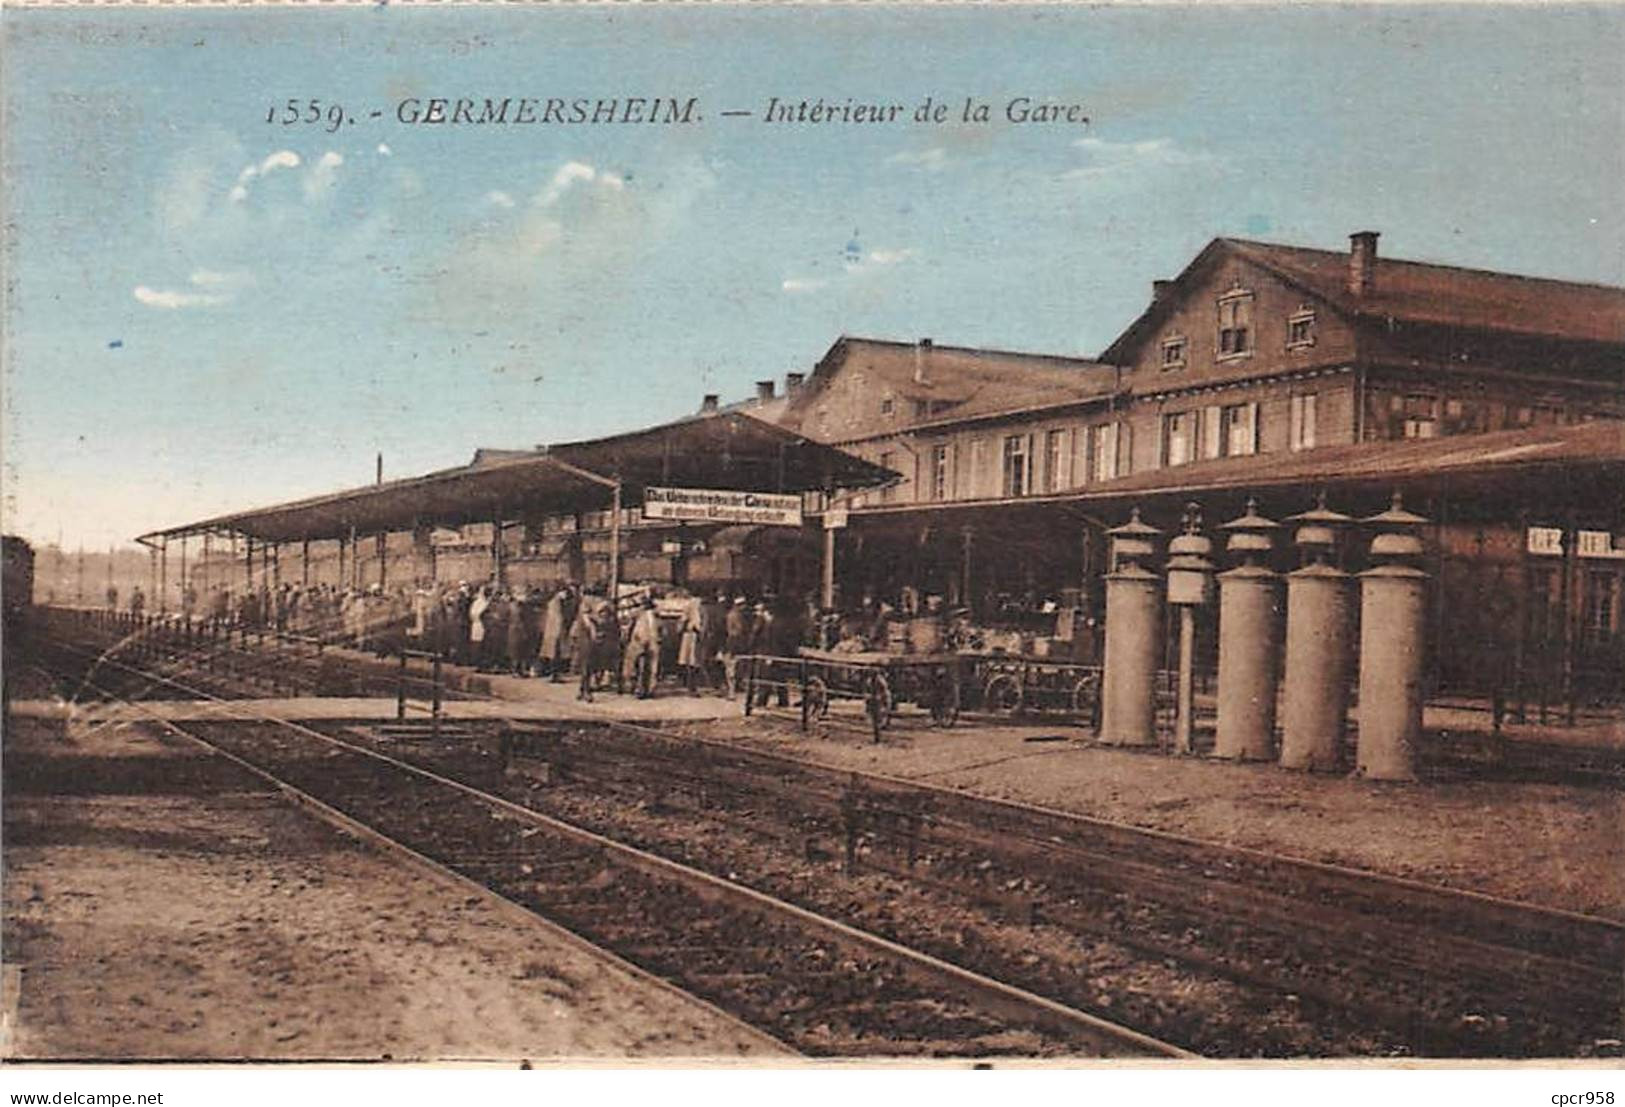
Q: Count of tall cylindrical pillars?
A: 4